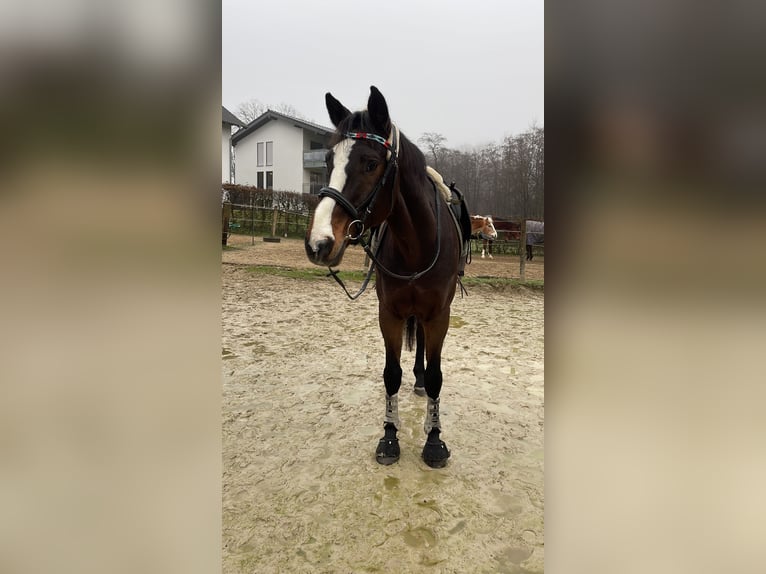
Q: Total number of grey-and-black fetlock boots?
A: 2